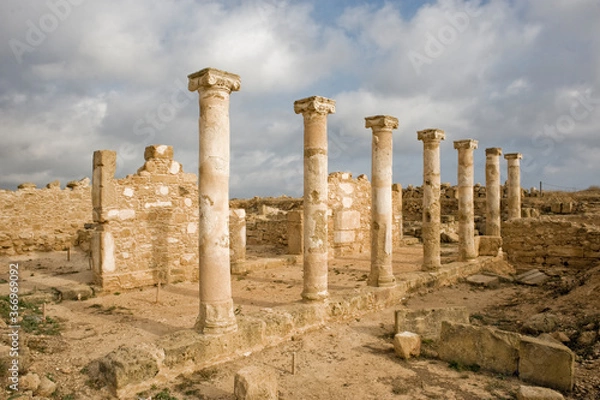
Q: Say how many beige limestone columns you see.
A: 7